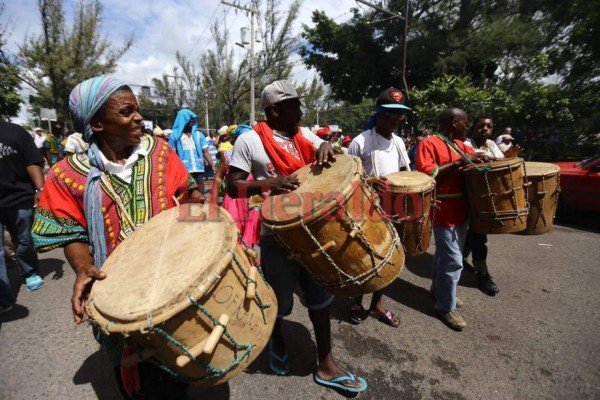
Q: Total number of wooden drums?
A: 5